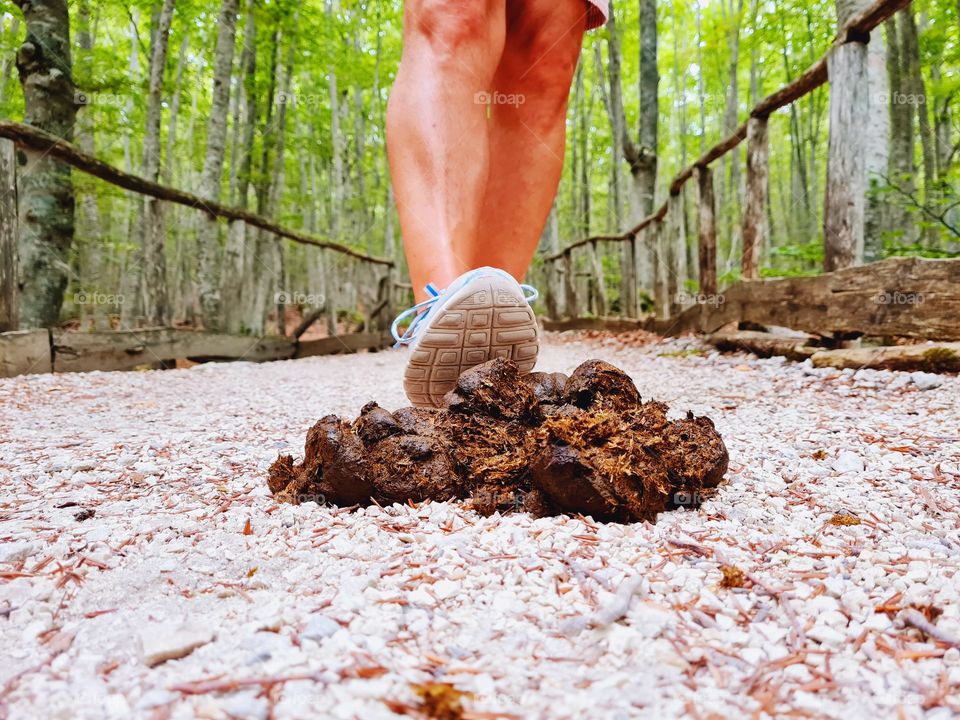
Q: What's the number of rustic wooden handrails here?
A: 2